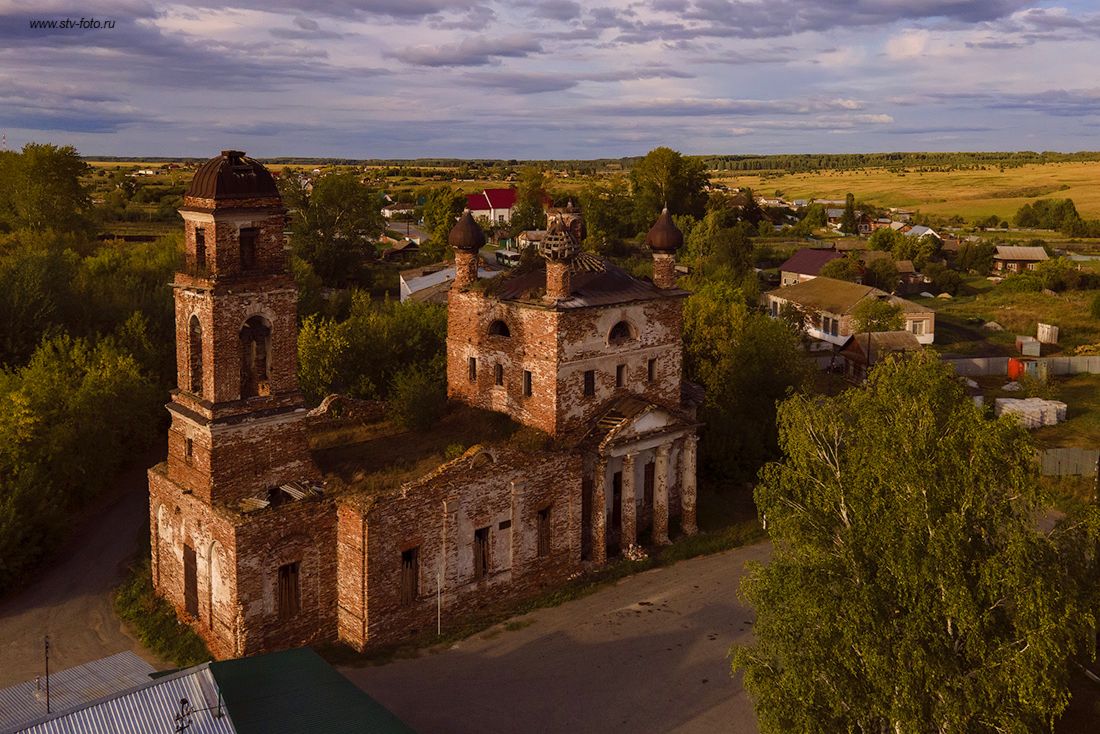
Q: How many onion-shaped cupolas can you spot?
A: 3